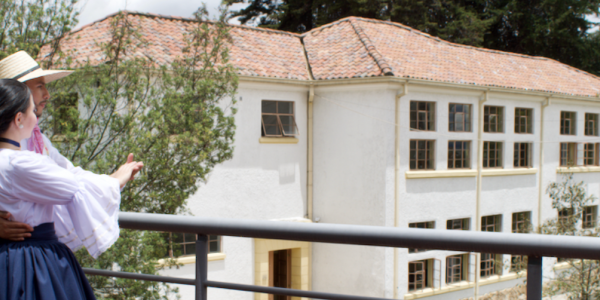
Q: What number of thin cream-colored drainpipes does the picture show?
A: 4